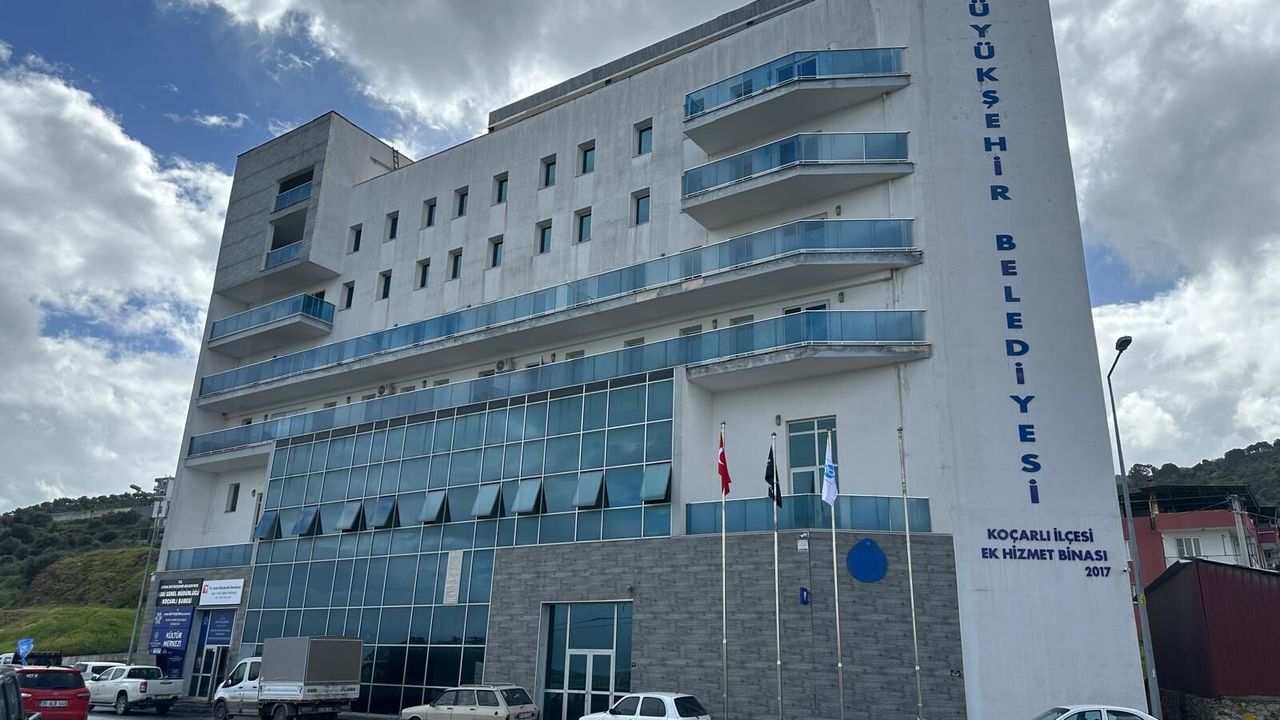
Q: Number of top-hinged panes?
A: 9